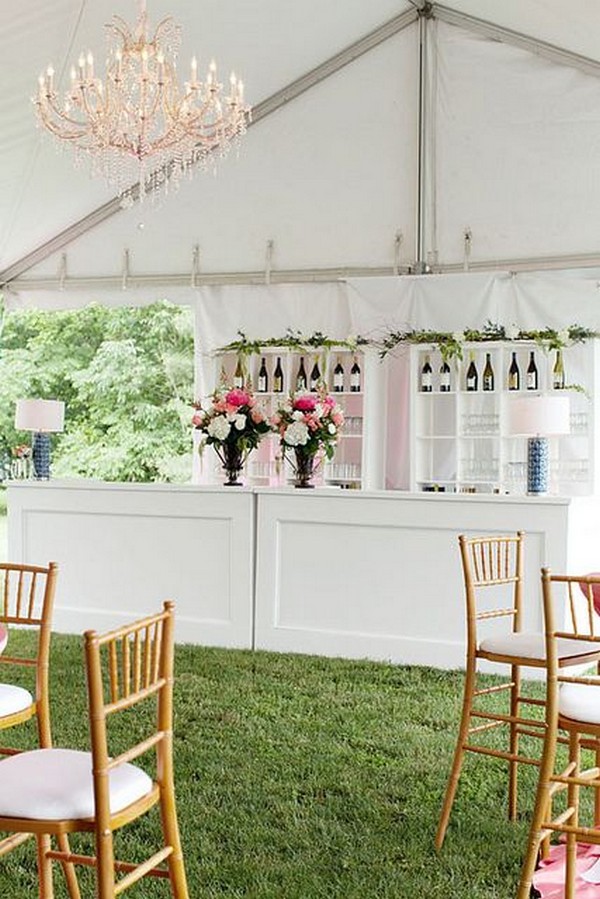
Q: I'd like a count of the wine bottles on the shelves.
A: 14